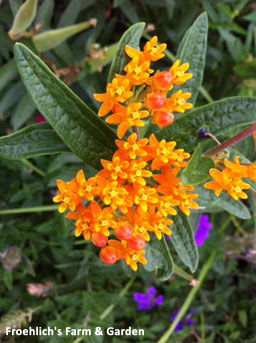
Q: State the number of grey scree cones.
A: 0